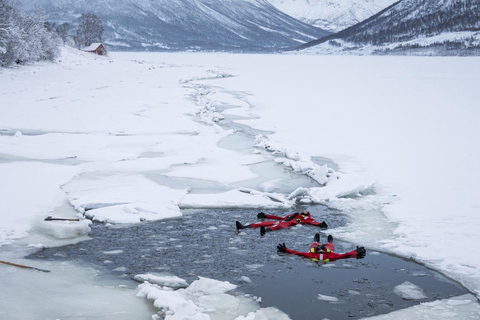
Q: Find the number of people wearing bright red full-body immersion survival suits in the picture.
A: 2